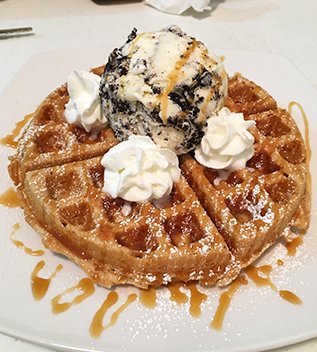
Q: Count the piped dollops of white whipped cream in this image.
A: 3